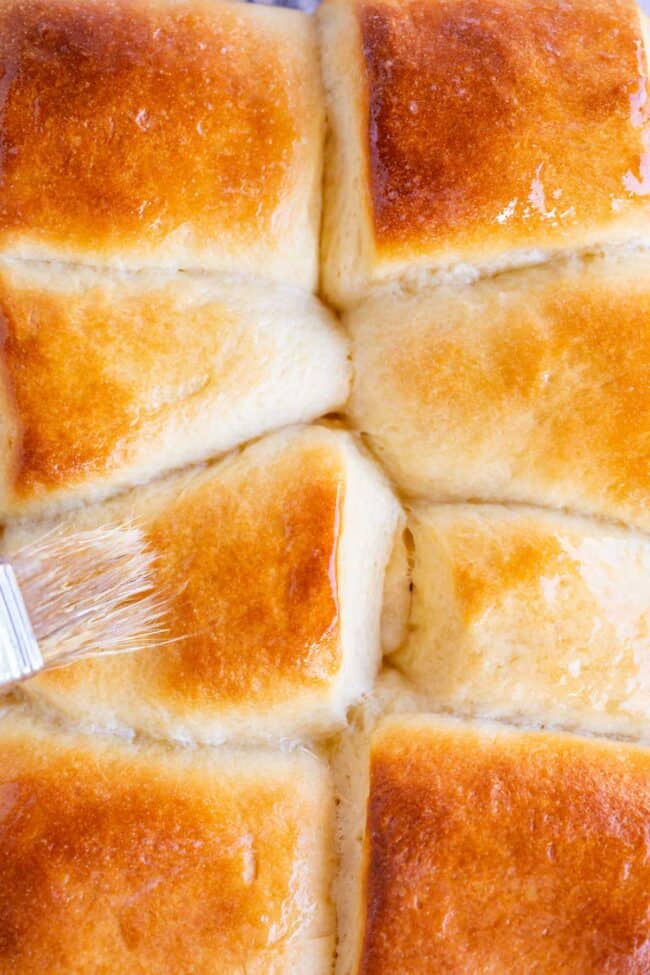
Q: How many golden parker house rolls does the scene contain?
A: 8